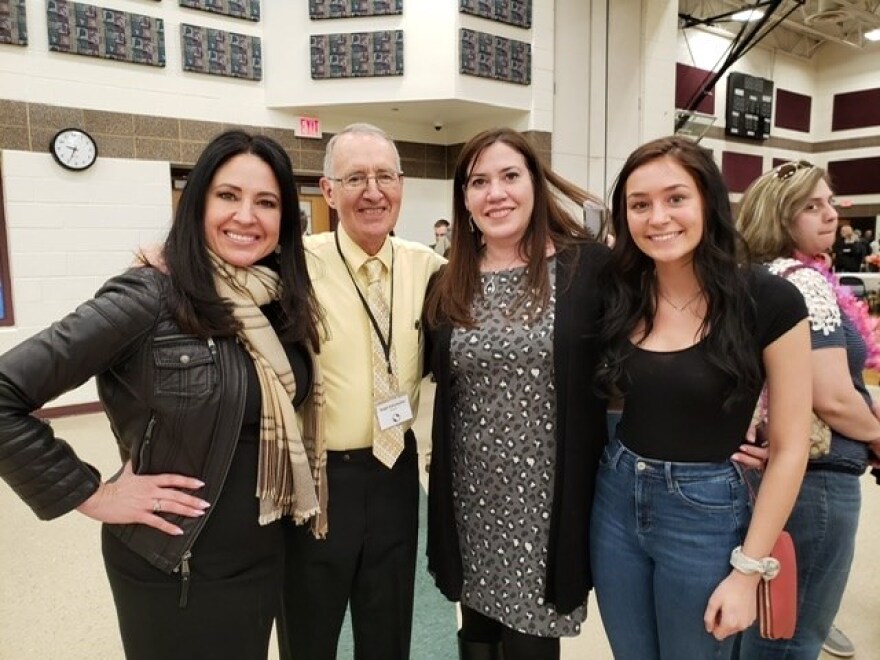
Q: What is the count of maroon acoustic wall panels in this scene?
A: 6